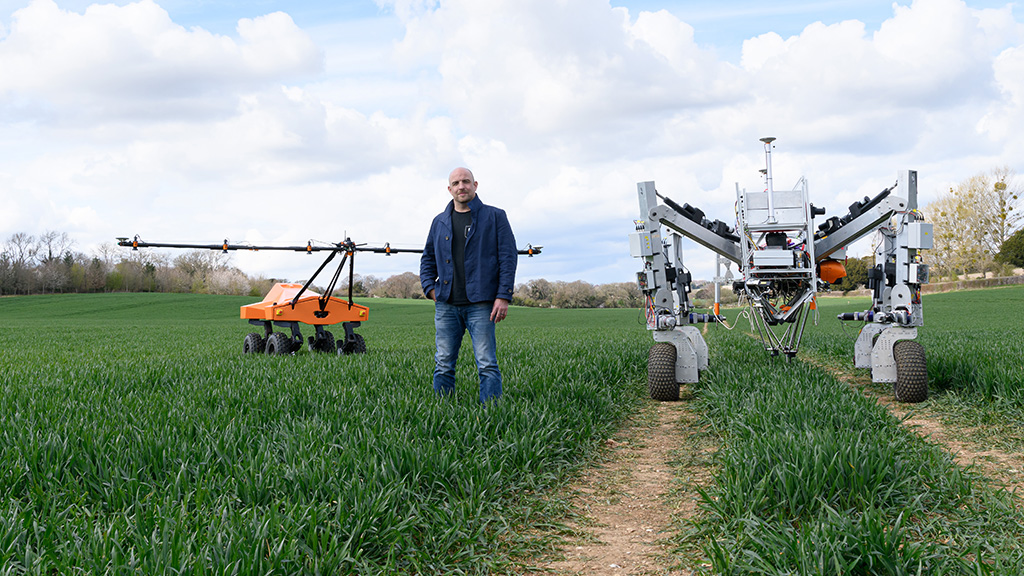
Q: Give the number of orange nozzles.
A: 5